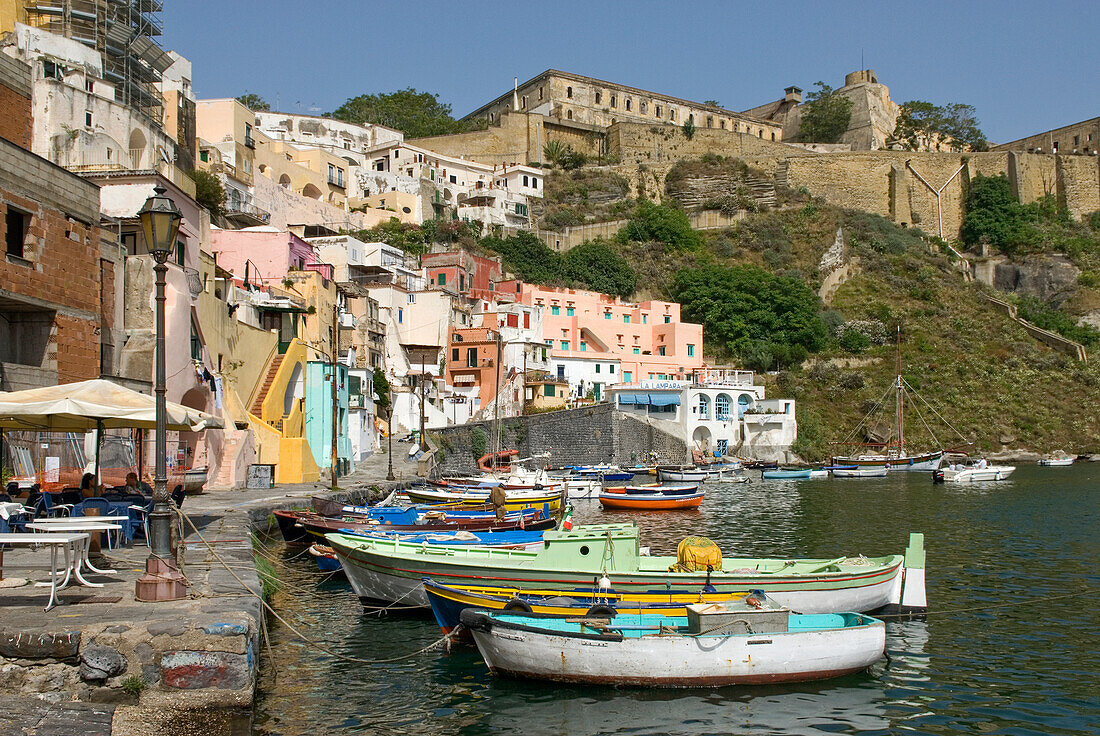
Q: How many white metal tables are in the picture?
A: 3